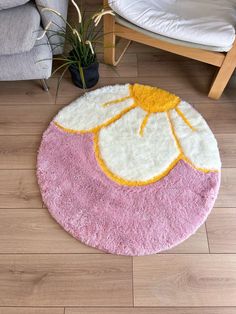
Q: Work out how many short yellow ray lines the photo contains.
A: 3